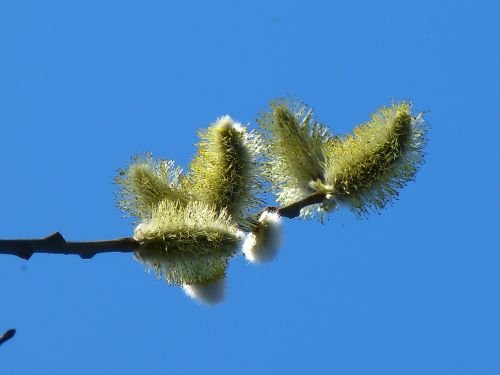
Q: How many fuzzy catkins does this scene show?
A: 7